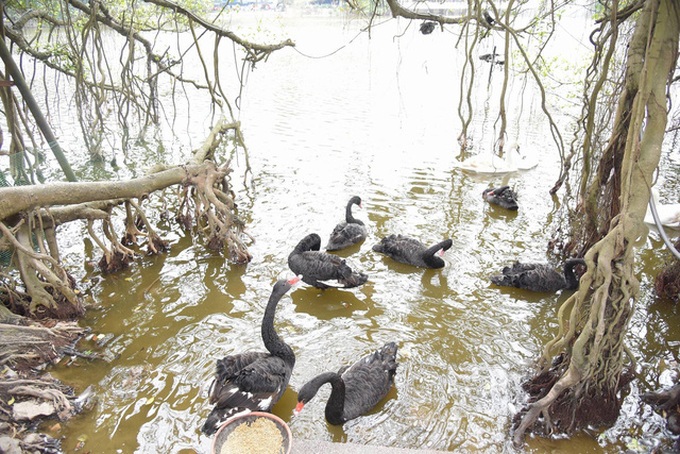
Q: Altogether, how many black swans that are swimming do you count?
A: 7